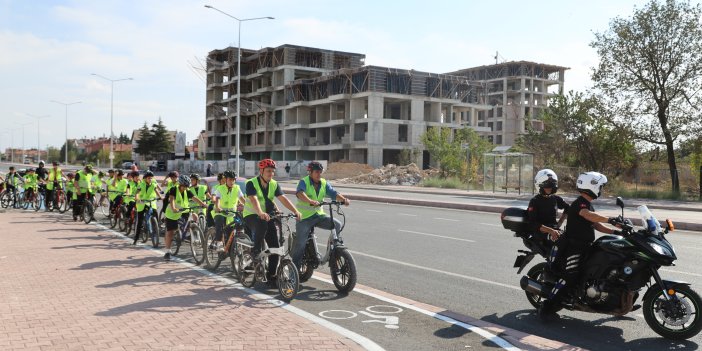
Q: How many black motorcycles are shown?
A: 1